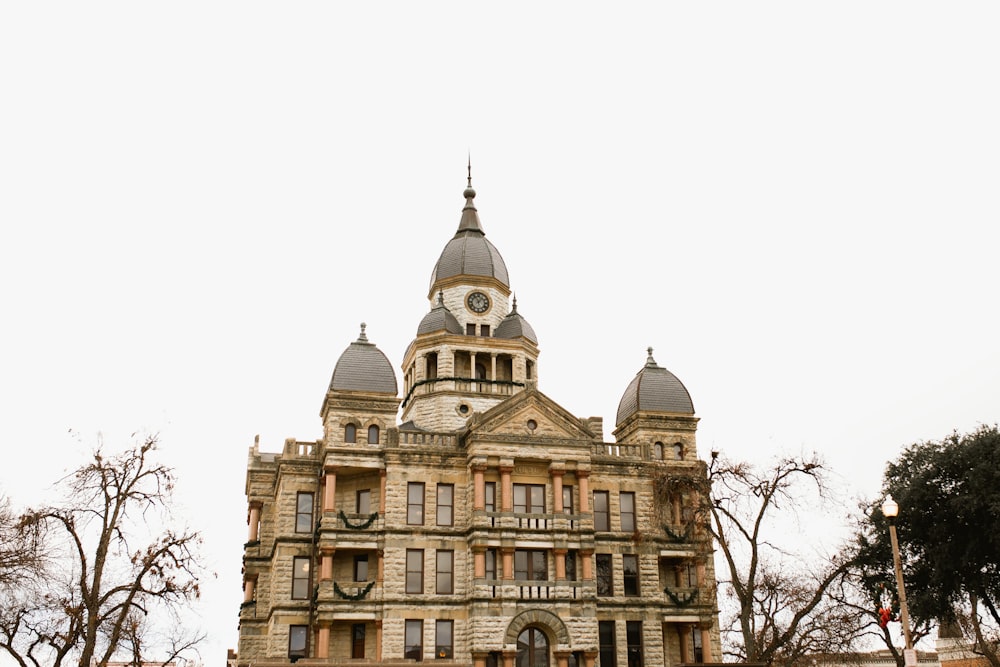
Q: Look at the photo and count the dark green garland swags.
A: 4